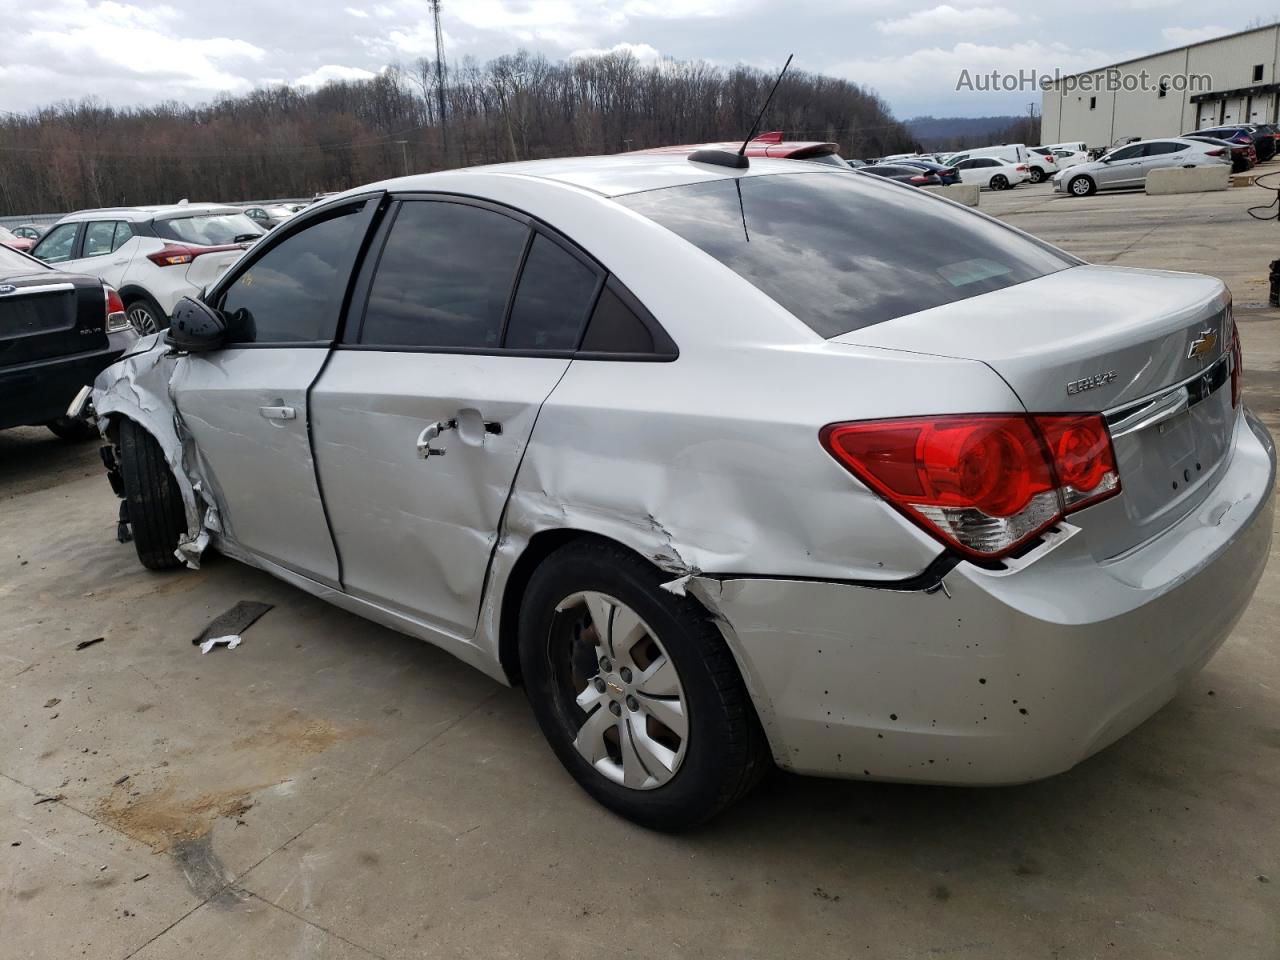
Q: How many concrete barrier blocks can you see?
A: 2